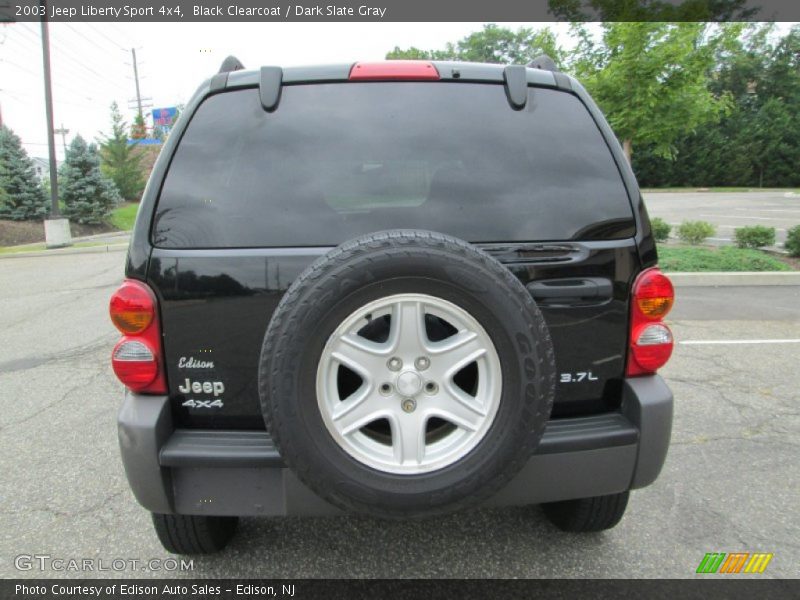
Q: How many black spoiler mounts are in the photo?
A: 2